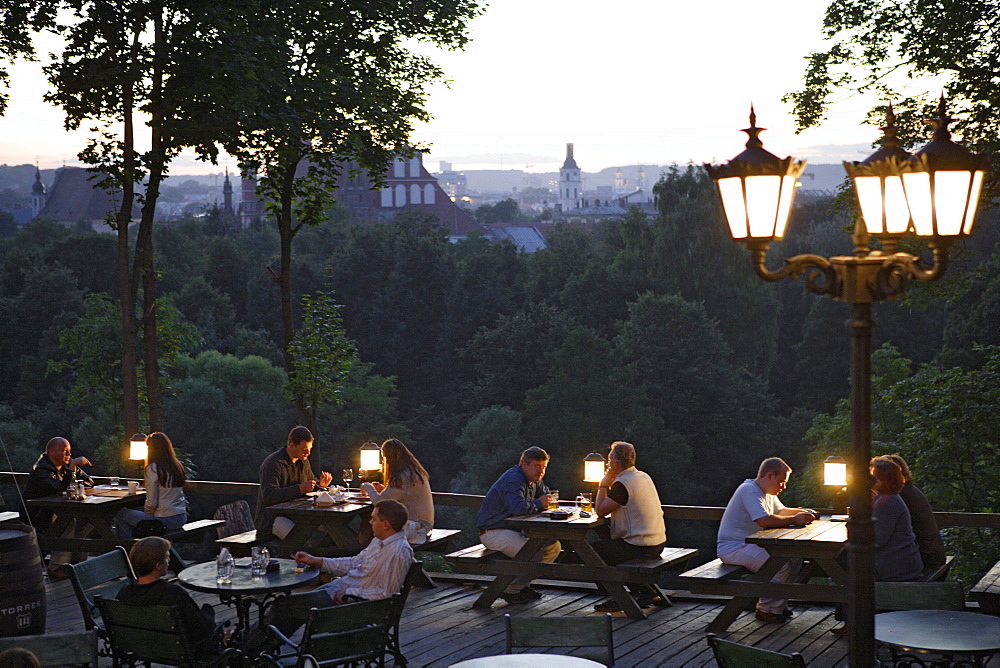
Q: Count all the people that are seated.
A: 11